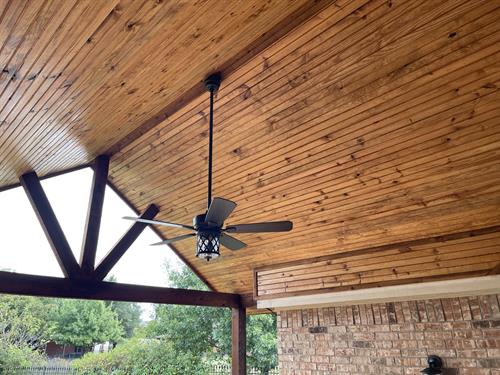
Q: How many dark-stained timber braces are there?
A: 3